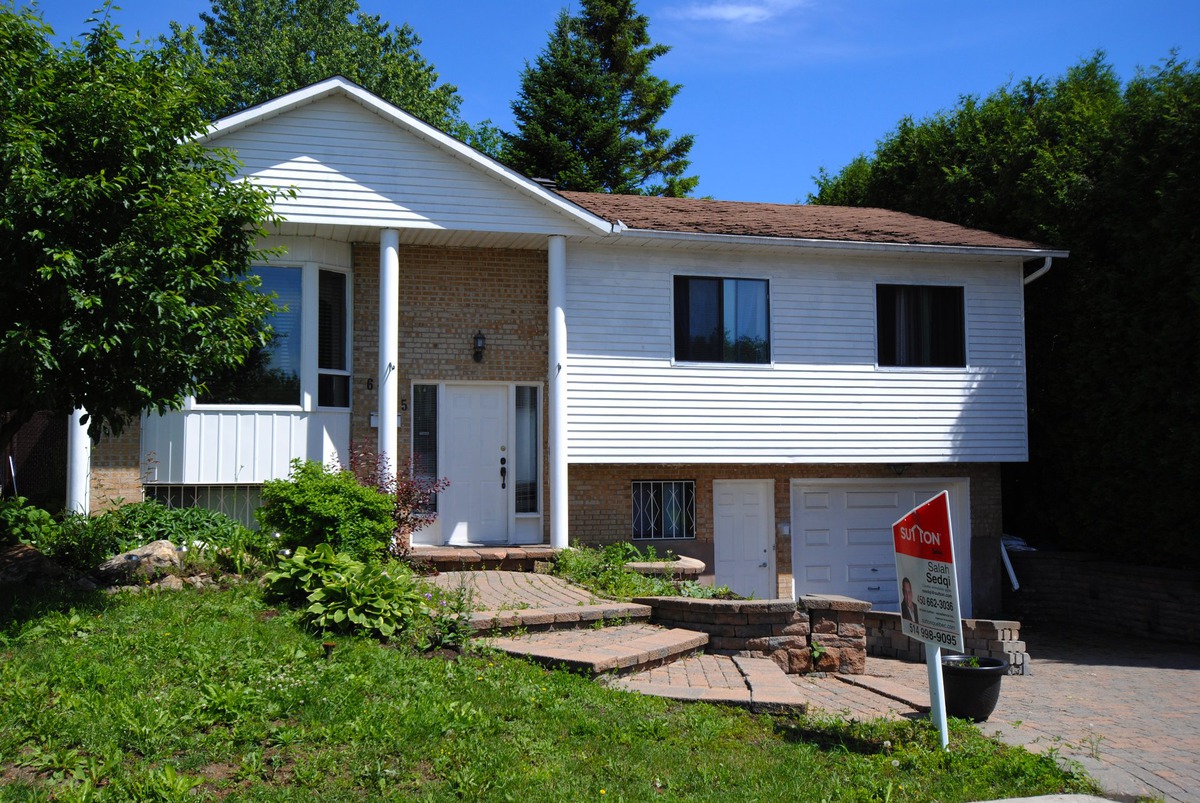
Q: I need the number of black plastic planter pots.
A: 1